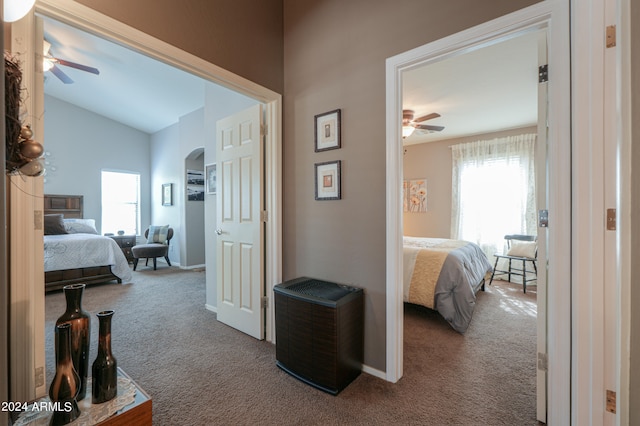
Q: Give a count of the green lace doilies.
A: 0